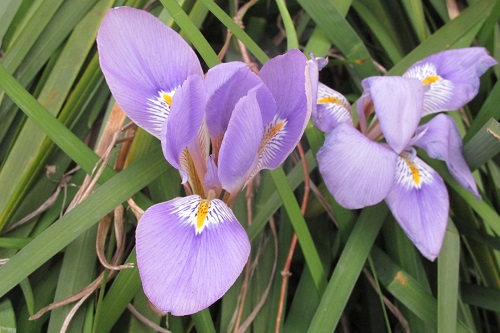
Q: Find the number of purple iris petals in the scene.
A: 12